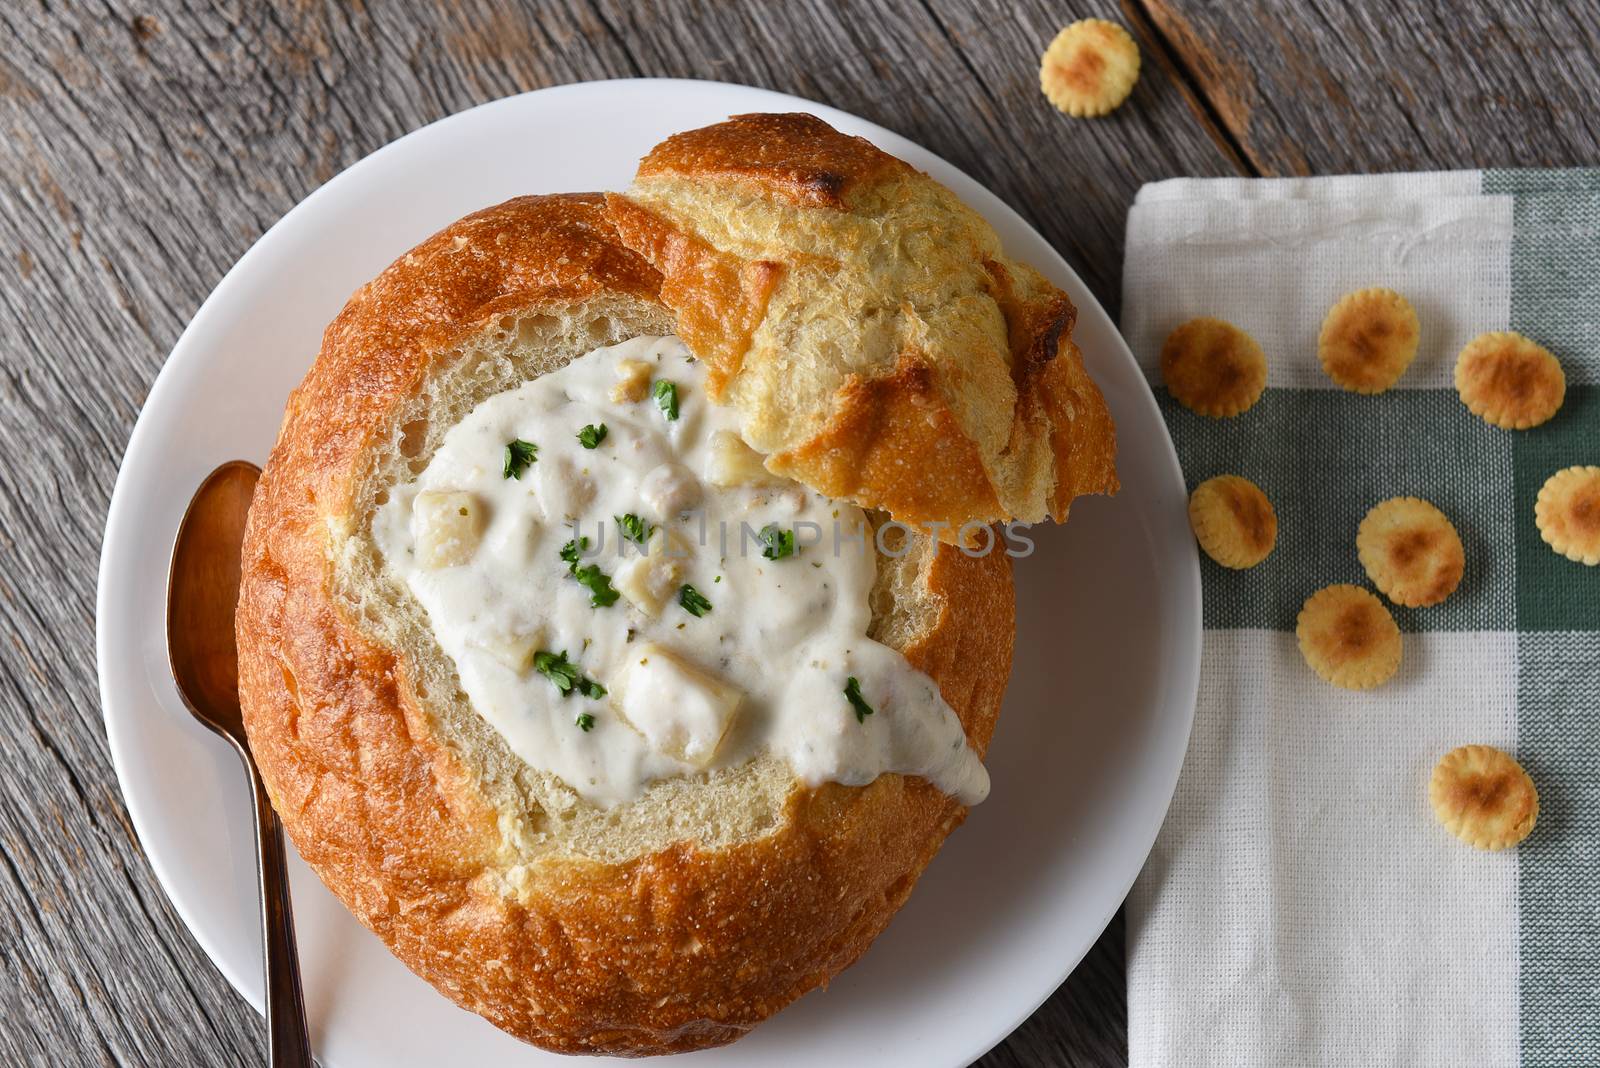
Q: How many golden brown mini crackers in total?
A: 9